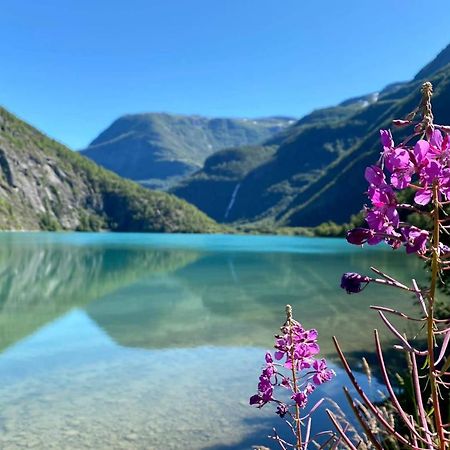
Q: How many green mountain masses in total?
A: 3